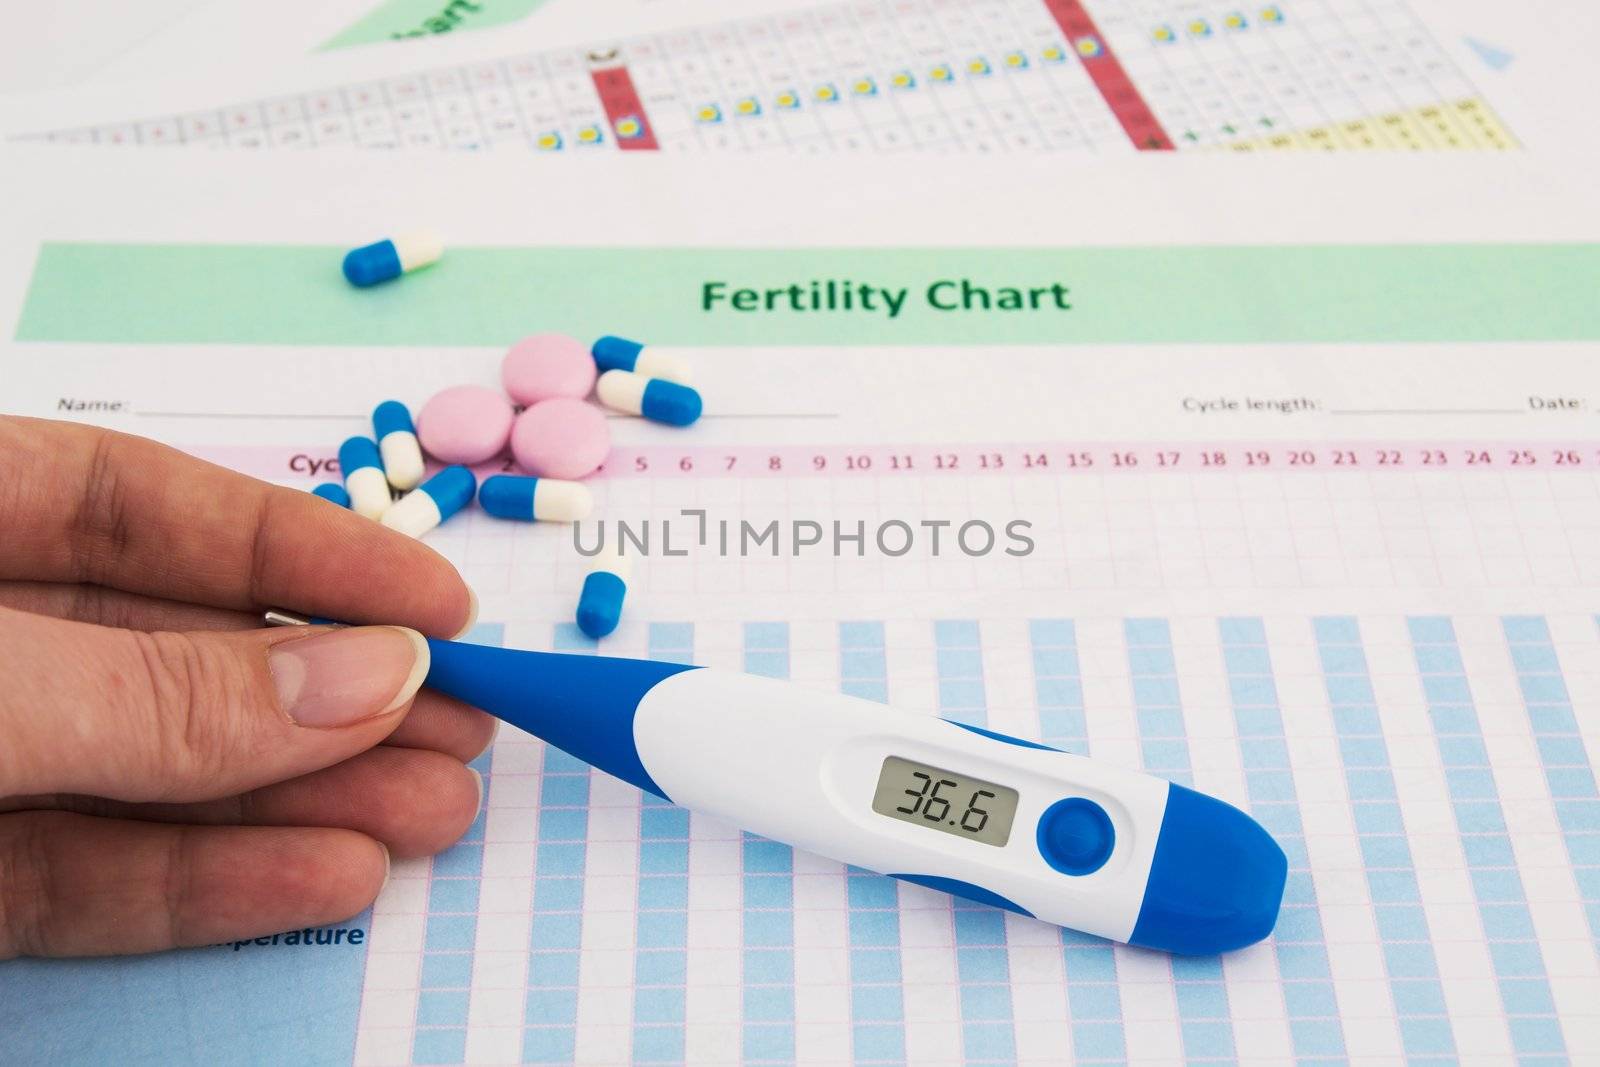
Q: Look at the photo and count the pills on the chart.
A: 12